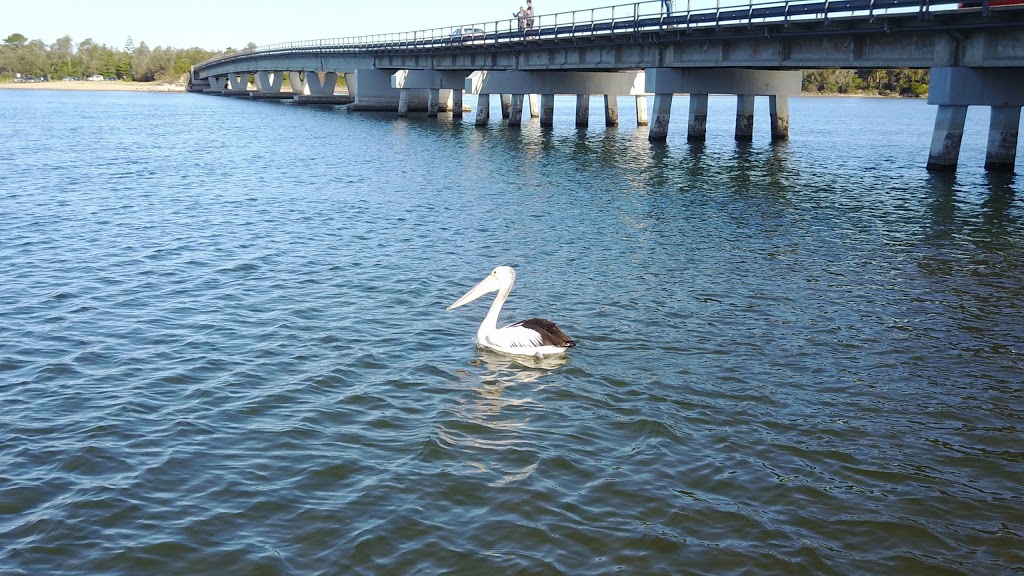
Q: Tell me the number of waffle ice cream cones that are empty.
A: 0